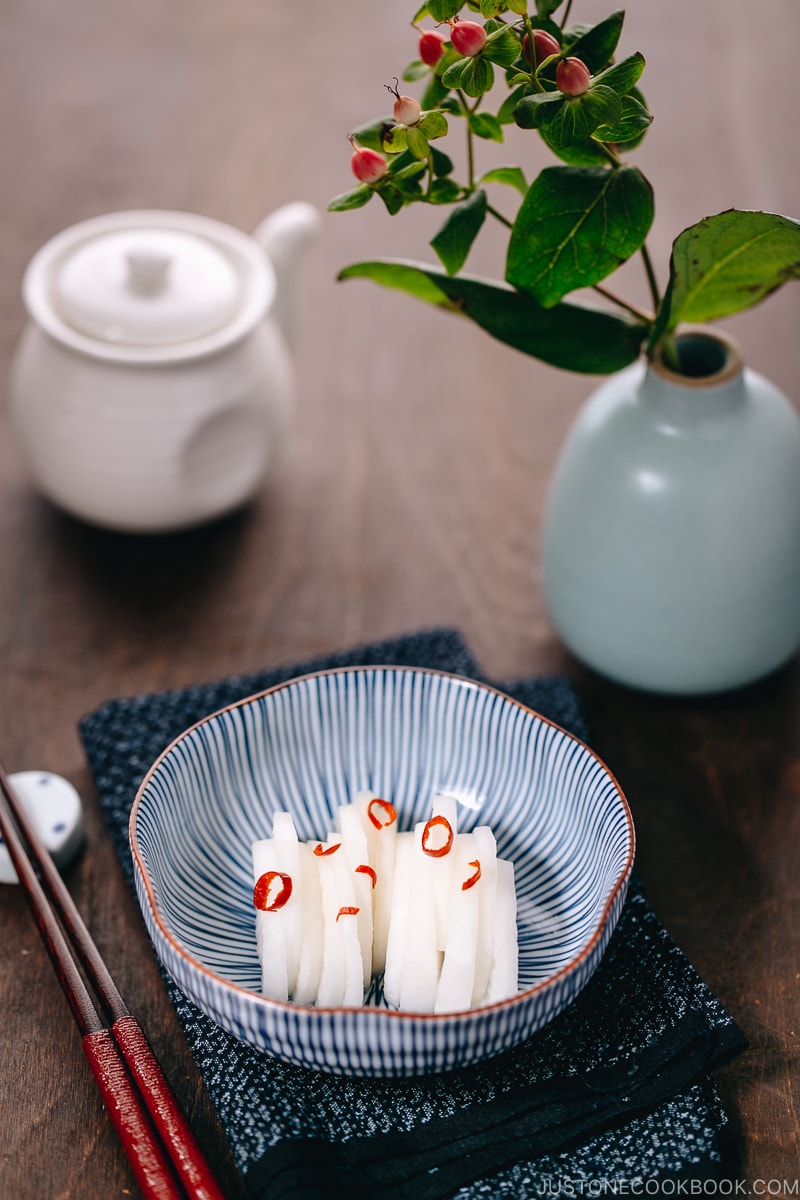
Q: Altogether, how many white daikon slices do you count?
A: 13